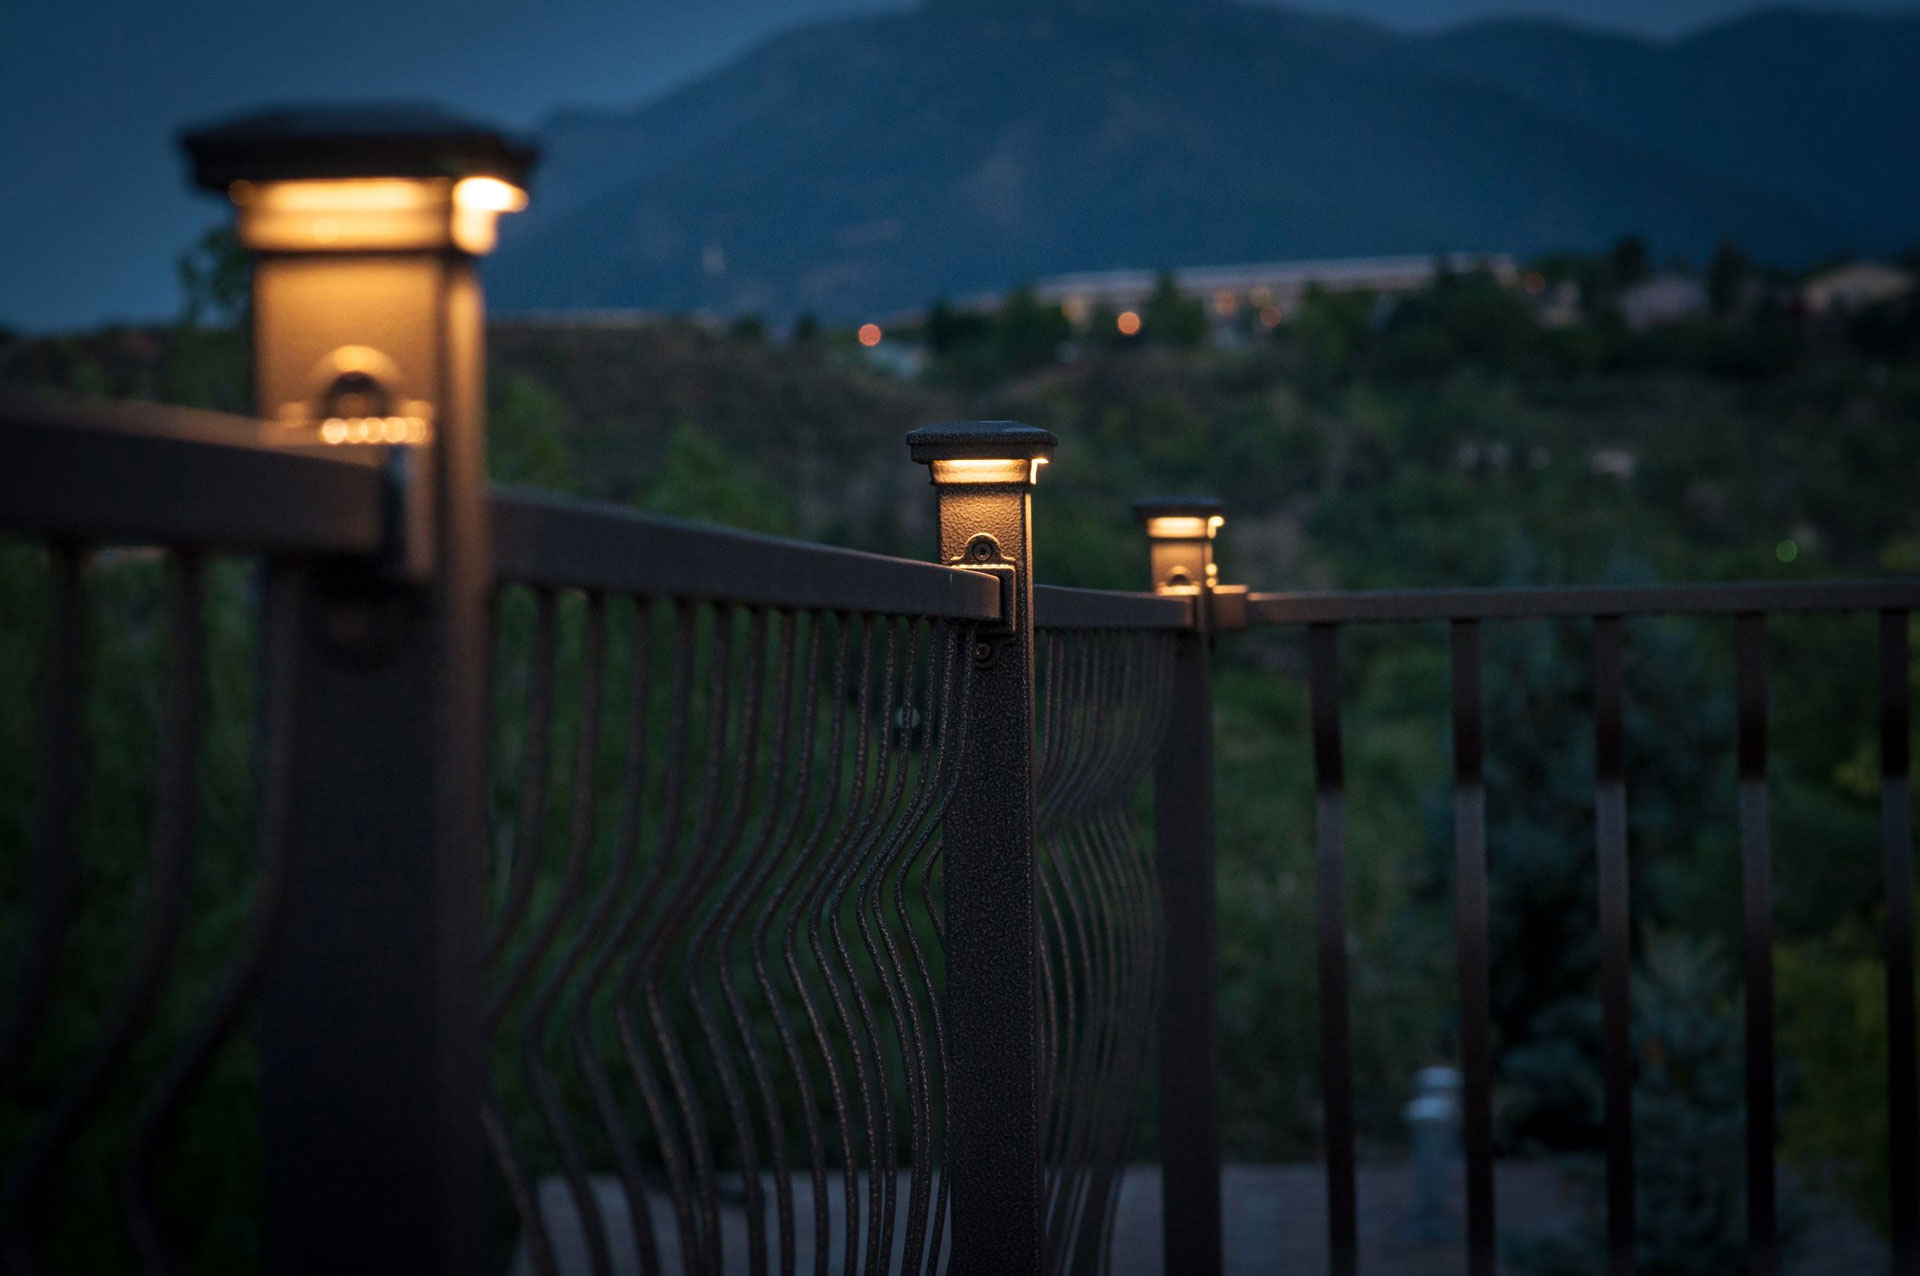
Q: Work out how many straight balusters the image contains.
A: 5